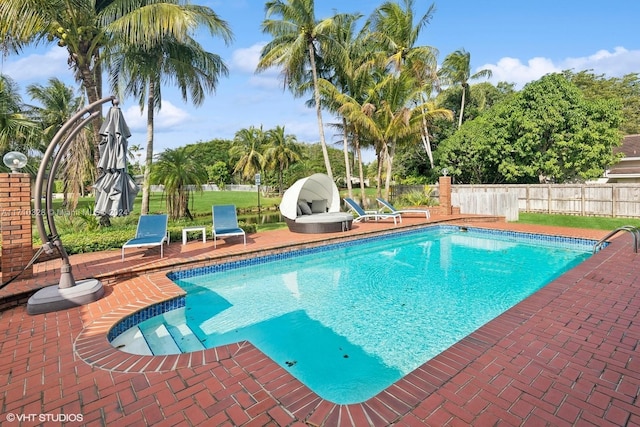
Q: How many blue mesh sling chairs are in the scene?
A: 4